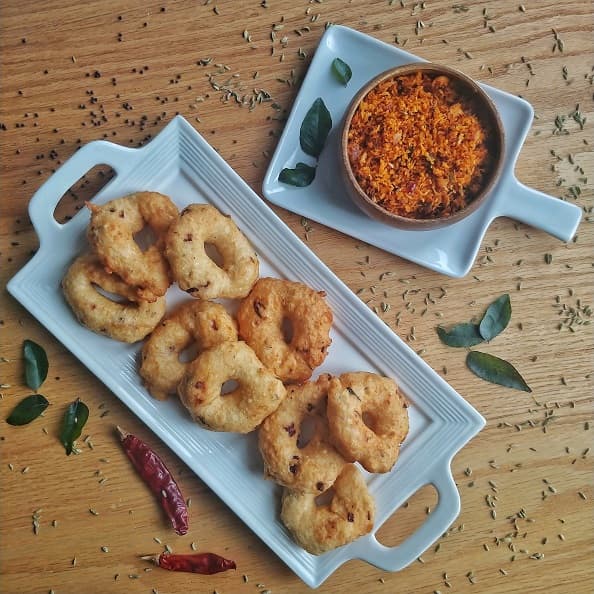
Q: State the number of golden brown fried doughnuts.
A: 9